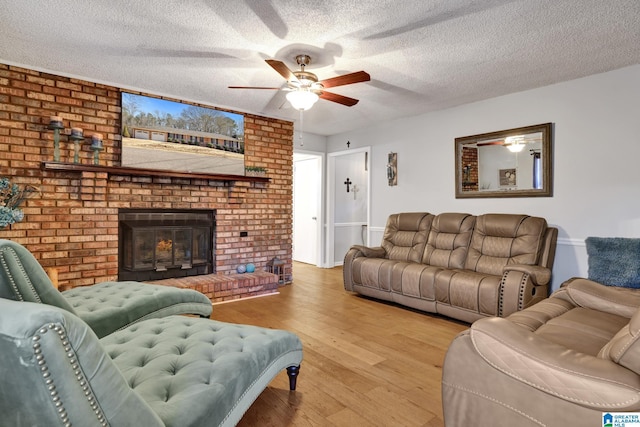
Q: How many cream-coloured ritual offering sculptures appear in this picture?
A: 0